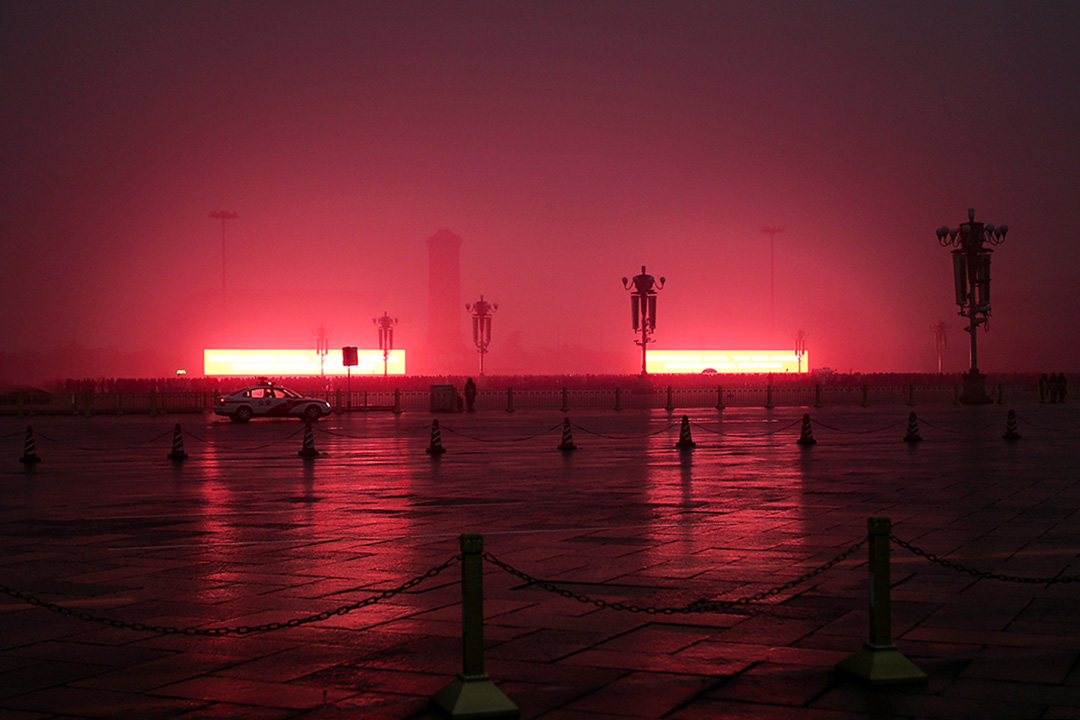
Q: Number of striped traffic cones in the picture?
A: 9